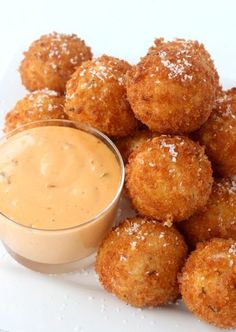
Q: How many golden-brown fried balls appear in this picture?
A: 10